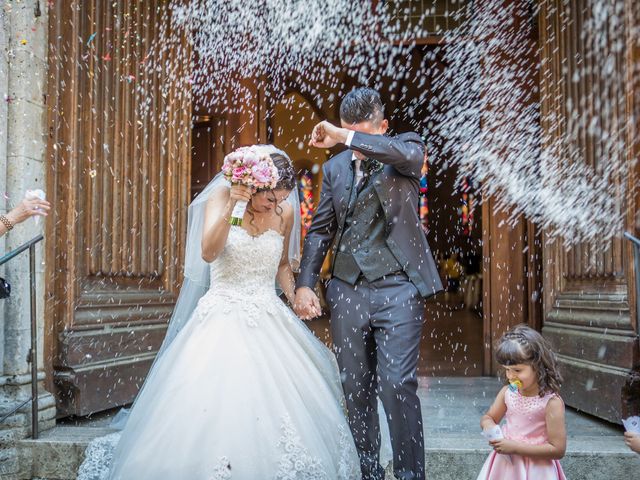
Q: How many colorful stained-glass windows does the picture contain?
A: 3